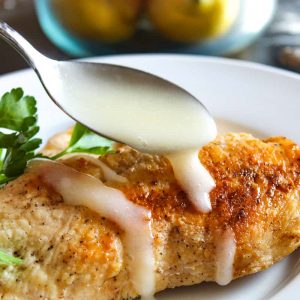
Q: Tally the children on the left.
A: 0